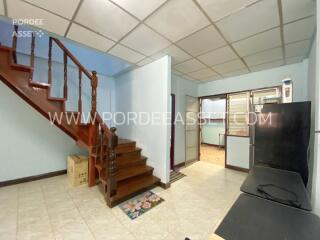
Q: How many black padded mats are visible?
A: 2